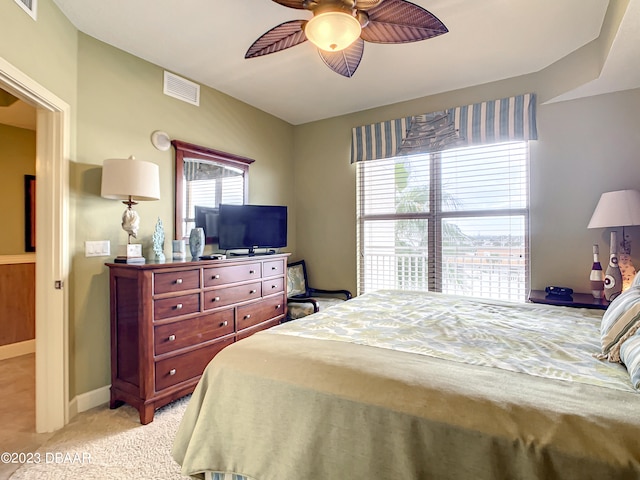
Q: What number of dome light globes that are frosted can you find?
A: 1